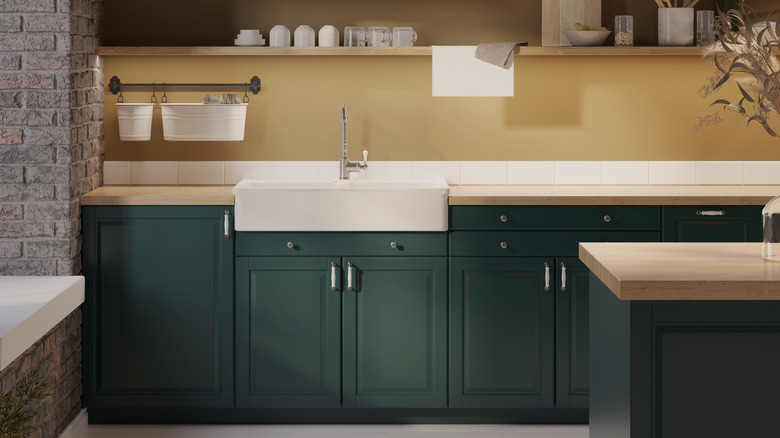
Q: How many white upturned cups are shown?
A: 3